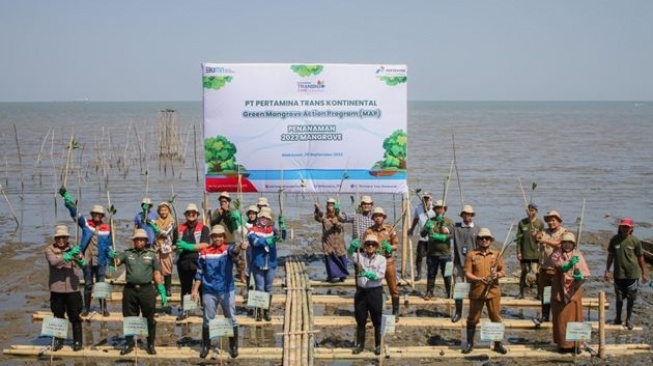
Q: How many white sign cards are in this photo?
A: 12